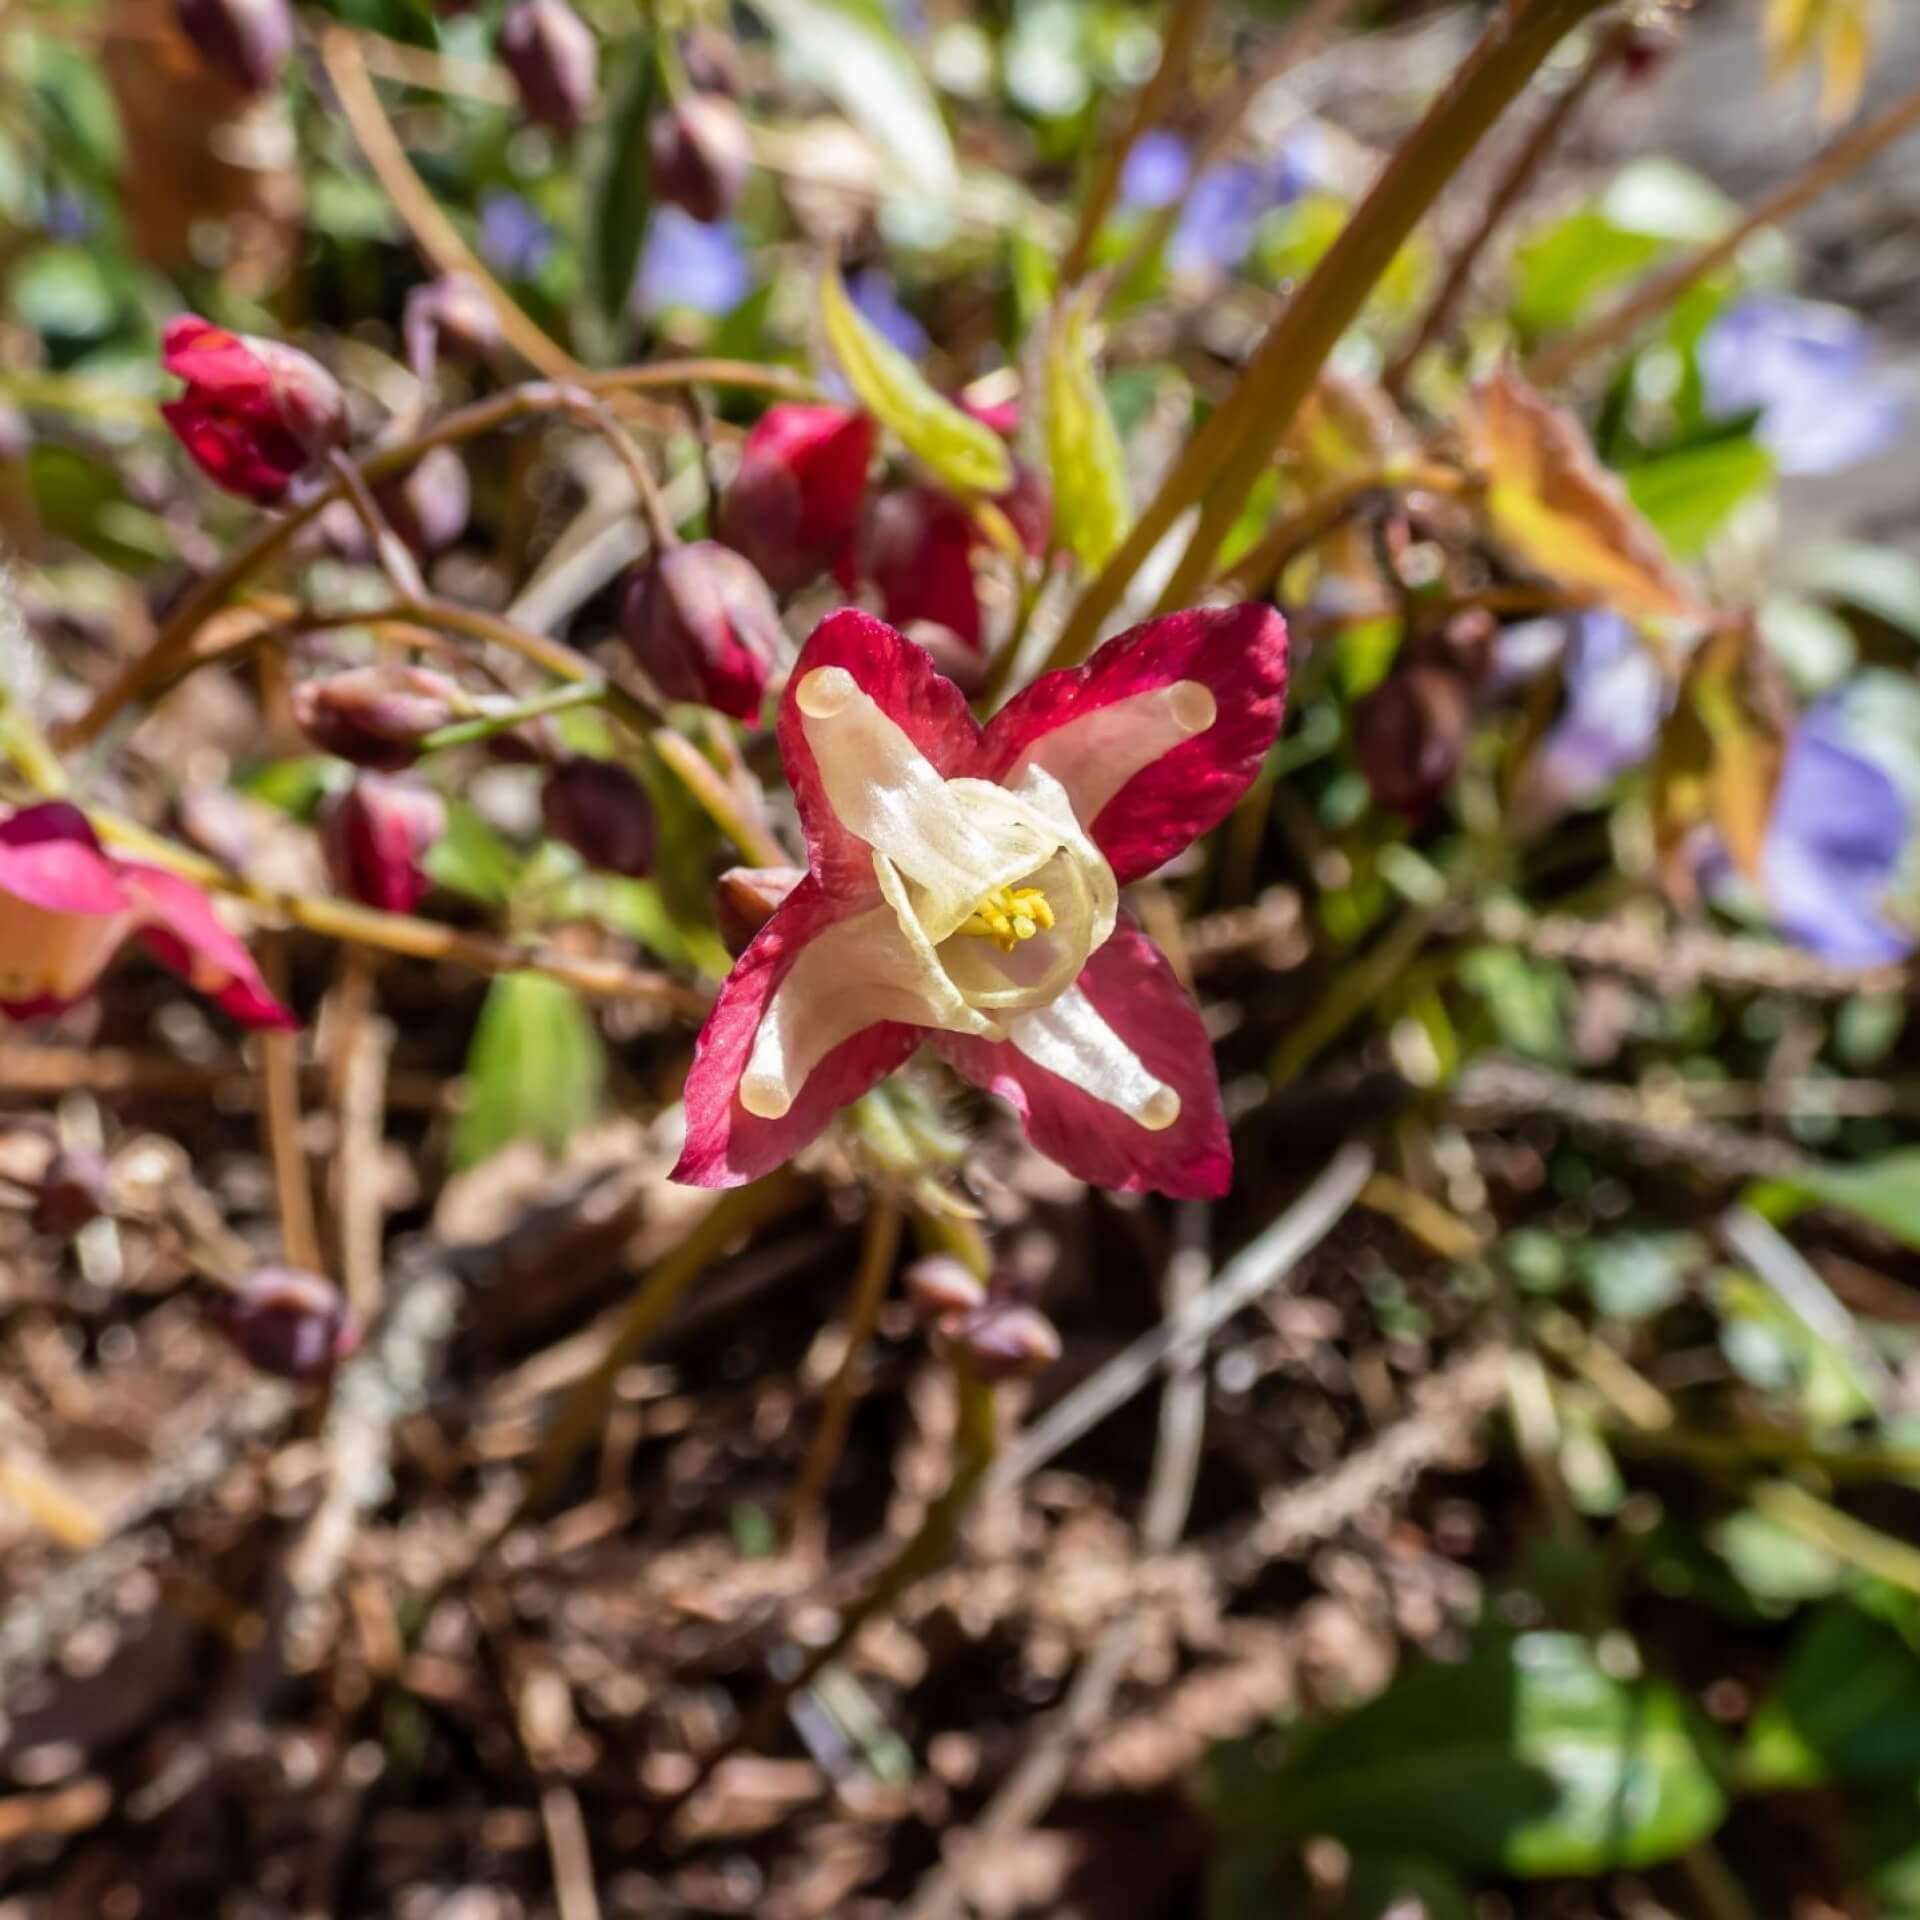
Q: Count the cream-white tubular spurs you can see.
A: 4